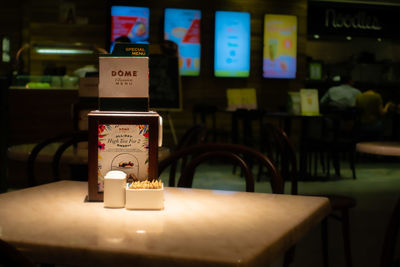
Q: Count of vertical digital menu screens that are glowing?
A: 4